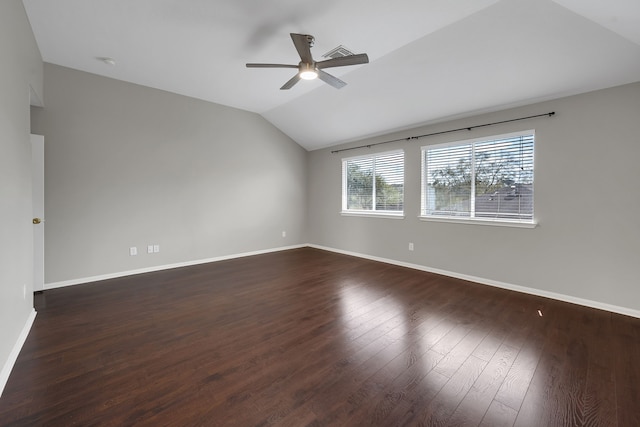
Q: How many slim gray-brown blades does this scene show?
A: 5